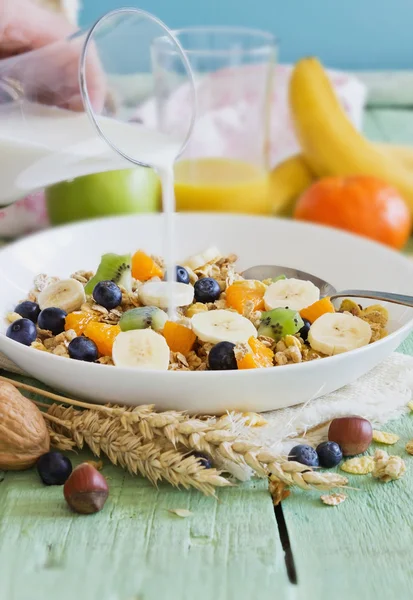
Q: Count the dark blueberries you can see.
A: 13